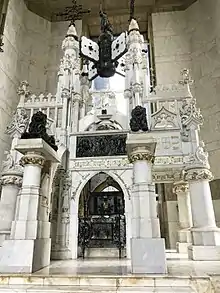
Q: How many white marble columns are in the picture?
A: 5